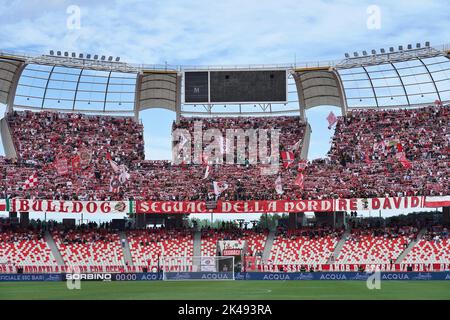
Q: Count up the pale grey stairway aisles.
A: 6